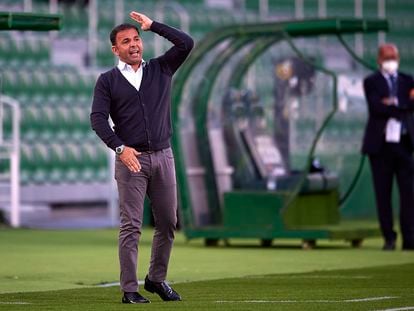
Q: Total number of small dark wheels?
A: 4